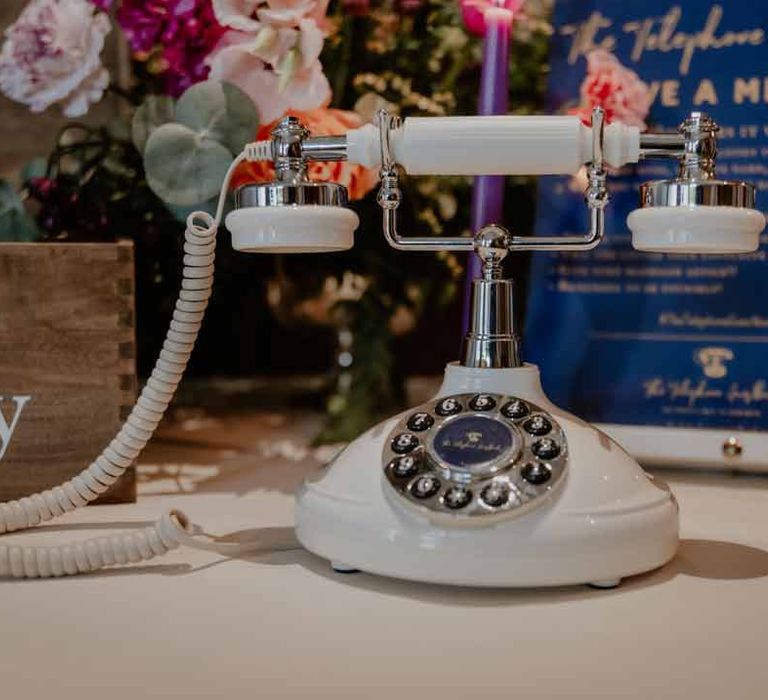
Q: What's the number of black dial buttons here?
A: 12